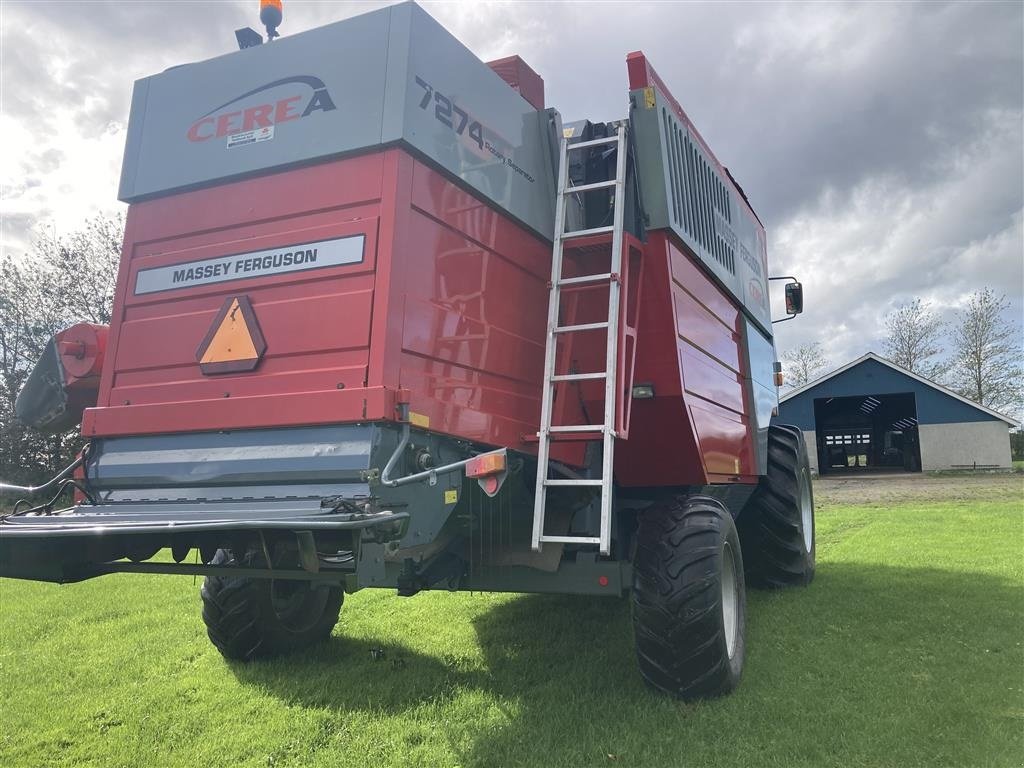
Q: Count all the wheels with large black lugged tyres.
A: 3